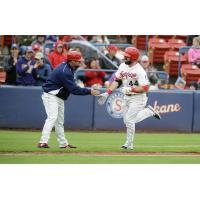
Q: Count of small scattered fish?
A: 0